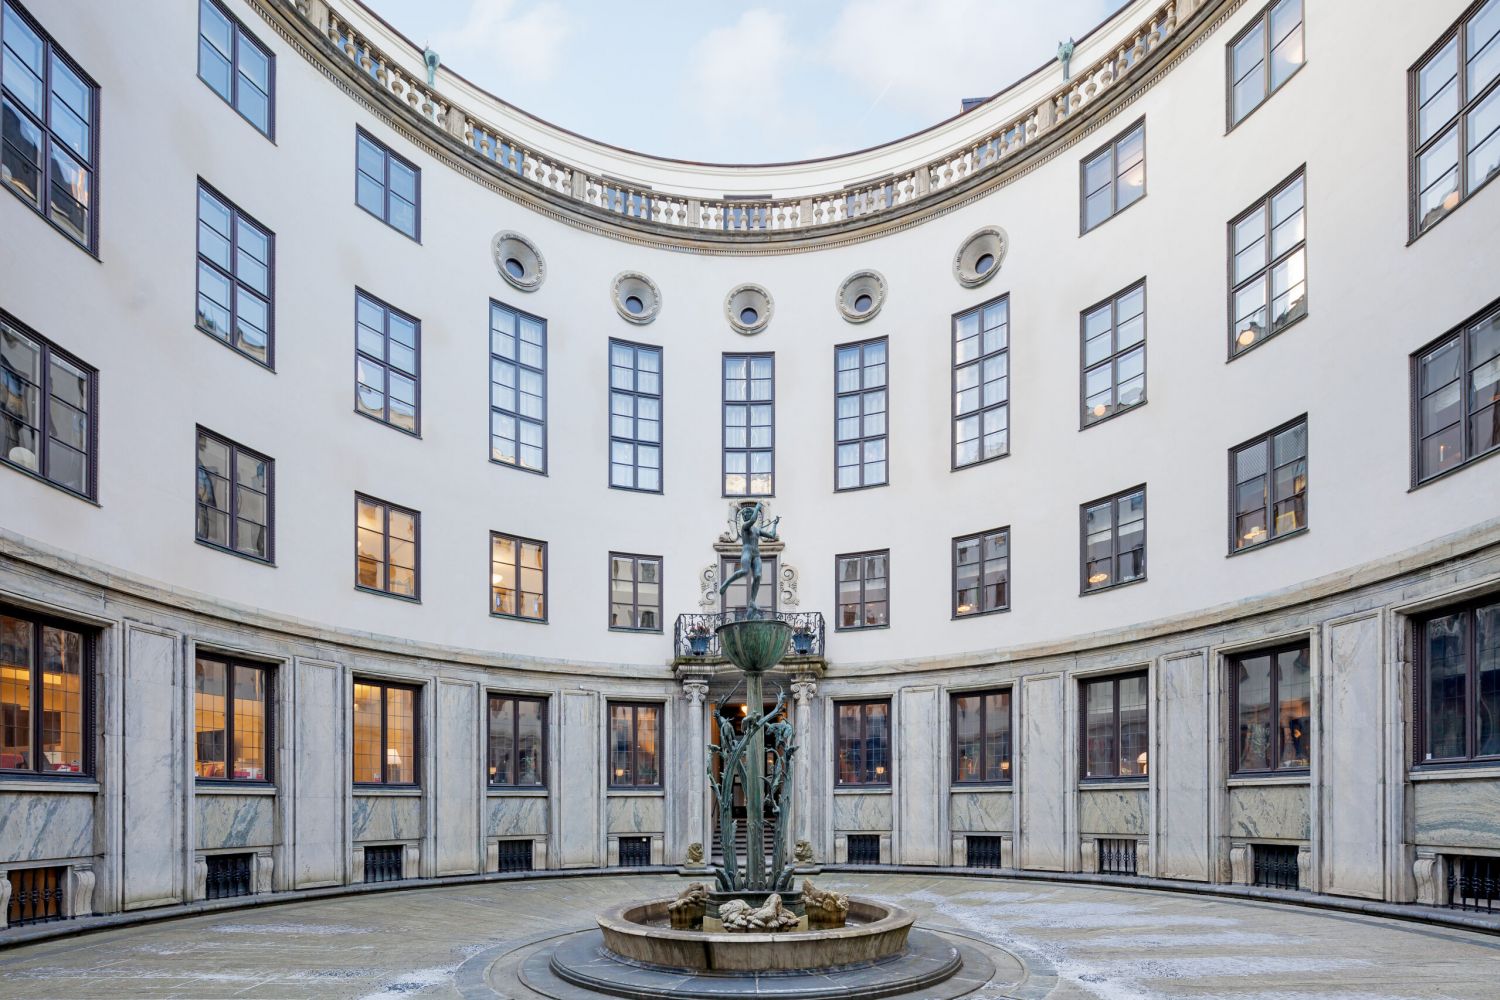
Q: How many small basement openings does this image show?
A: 10